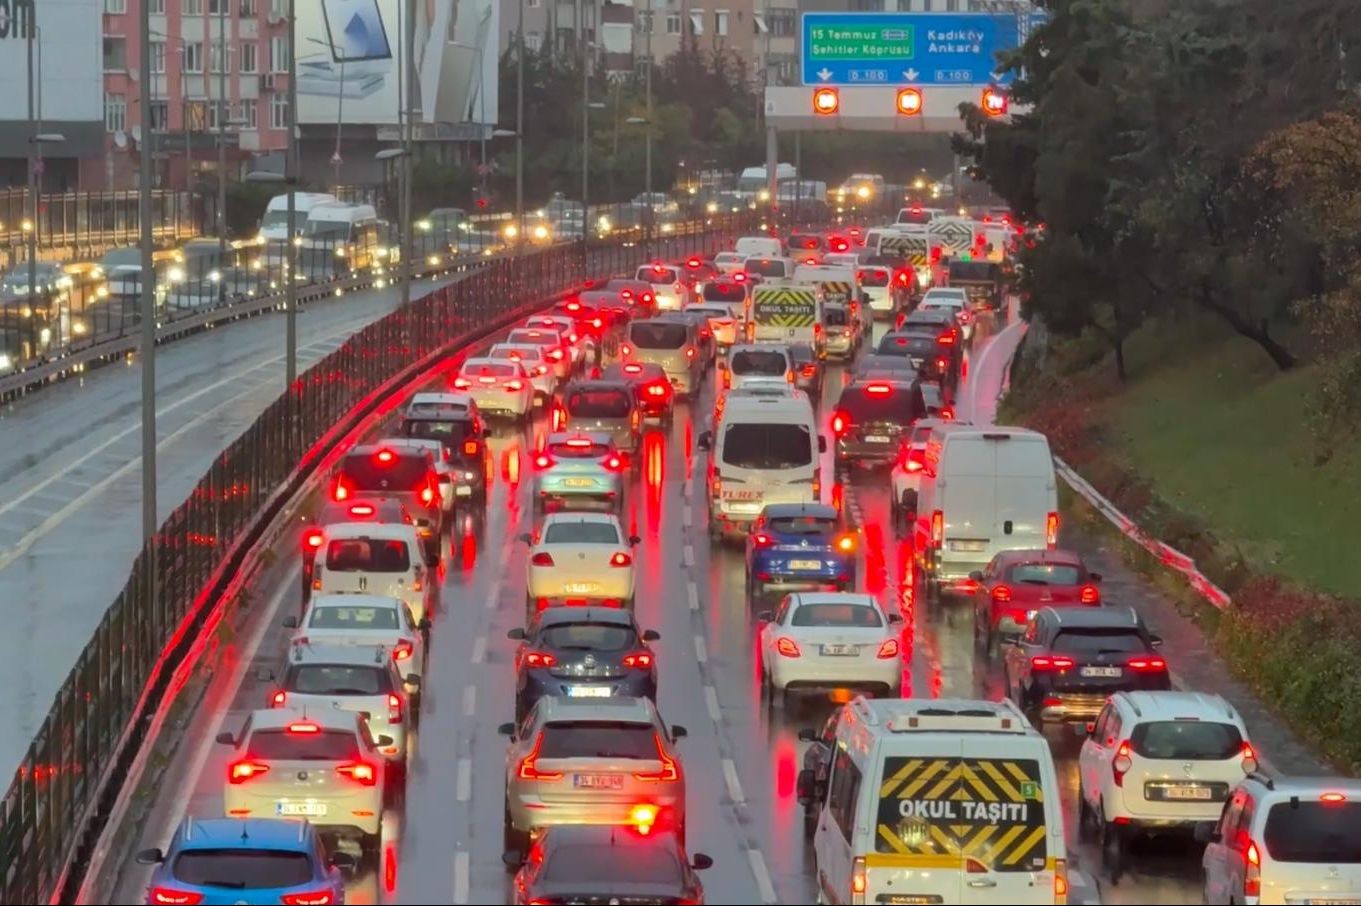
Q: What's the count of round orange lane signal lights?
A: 3